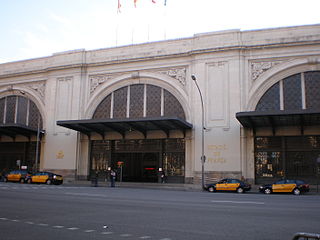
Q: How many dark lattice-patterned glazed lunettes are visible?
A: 3